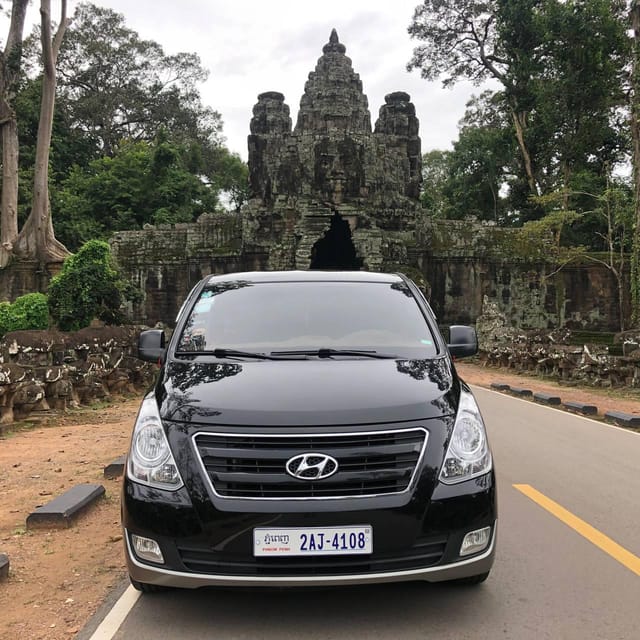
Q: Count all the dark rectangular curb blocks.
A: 8